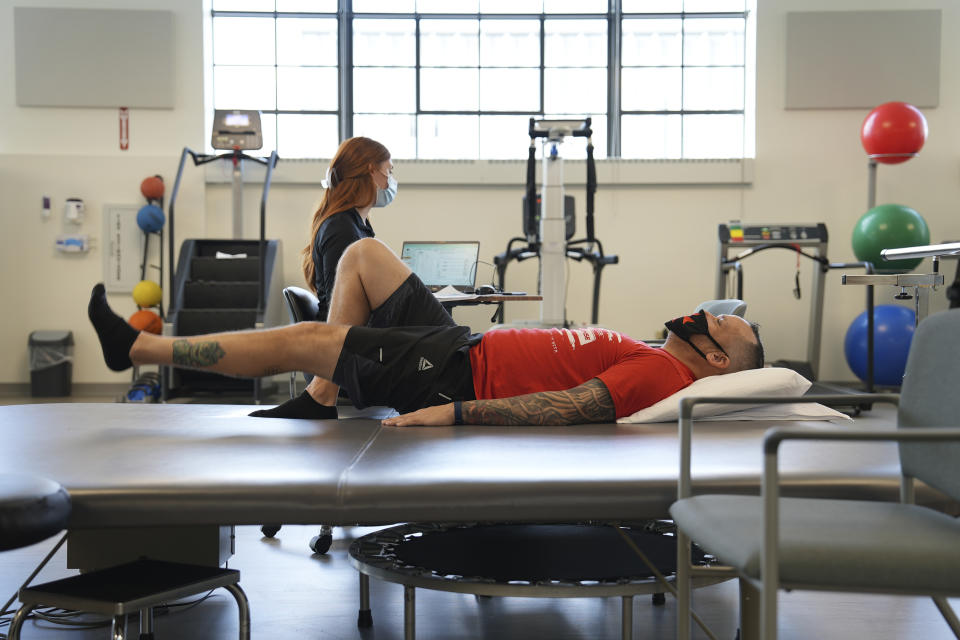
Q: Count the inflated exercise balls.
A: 3